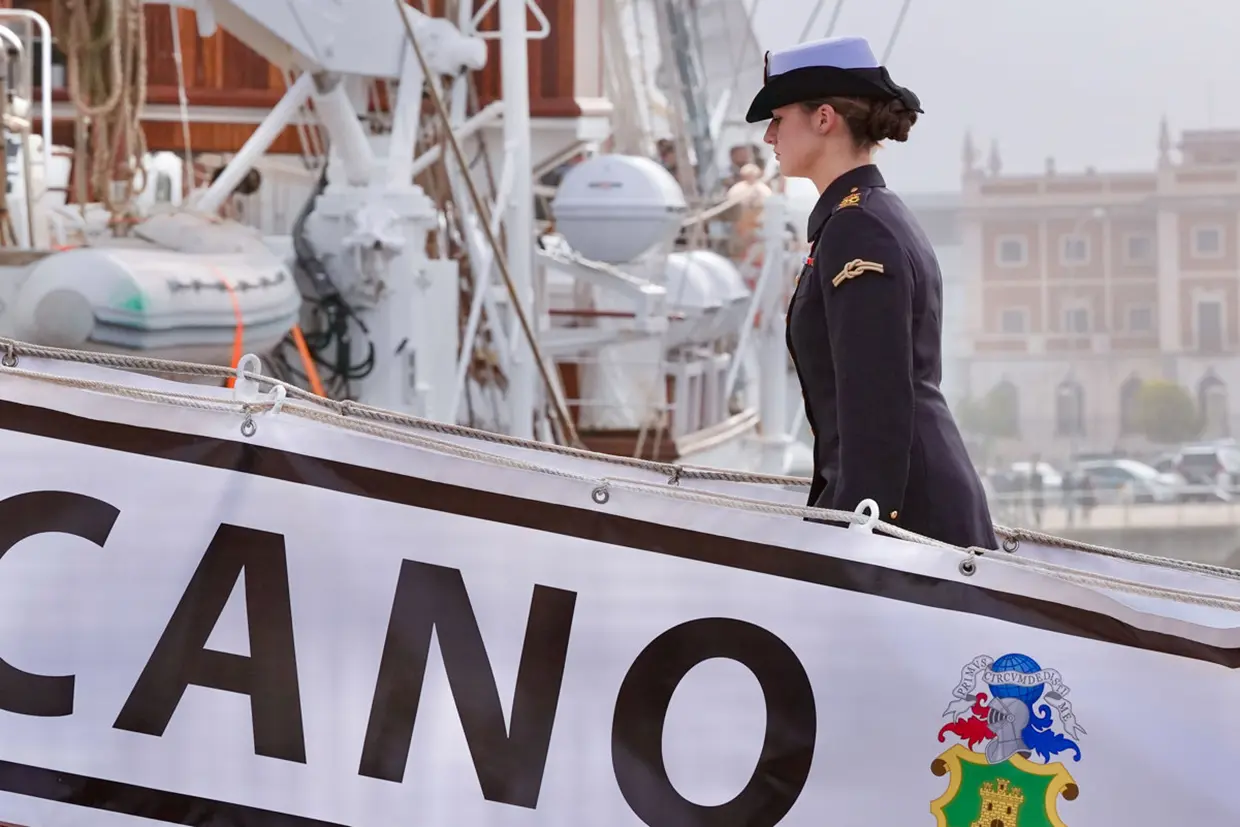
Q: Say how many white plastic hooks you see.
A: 3